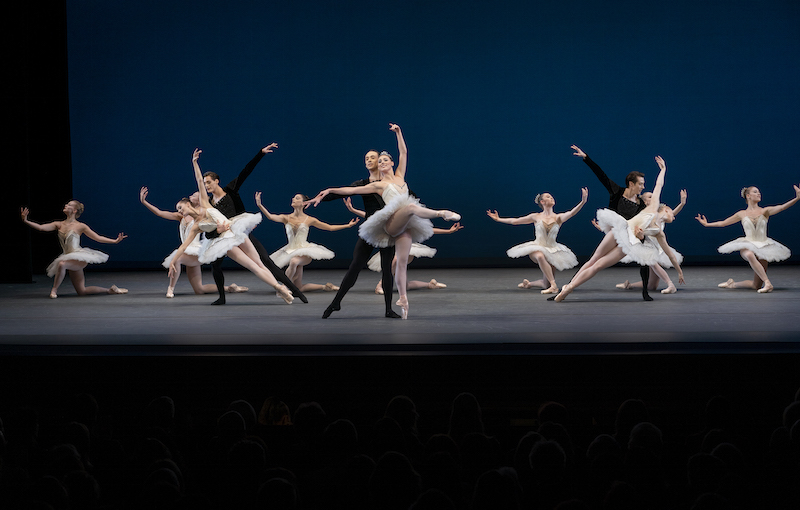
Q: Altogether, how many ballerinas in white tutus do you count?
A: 10